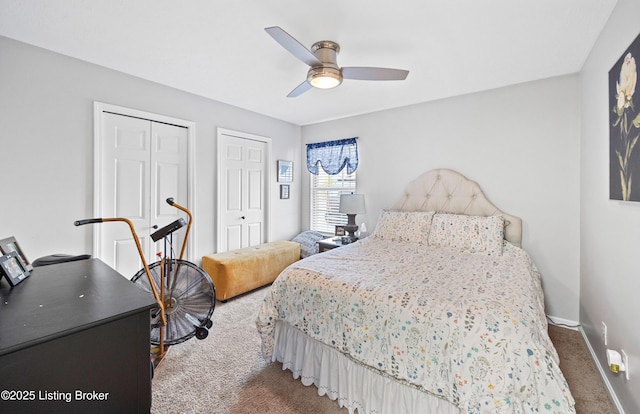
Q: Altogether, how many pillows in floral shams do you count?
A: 2